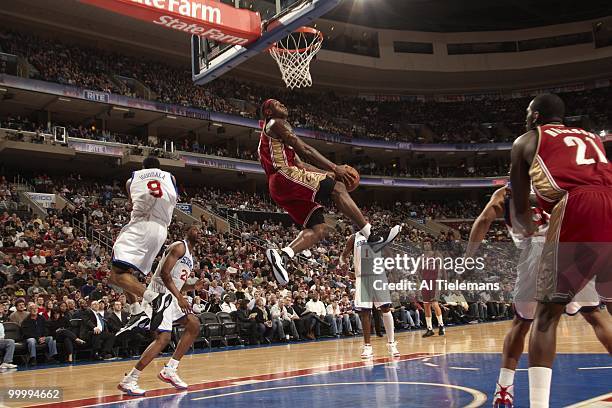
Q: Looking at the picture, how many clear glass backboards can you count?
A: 1